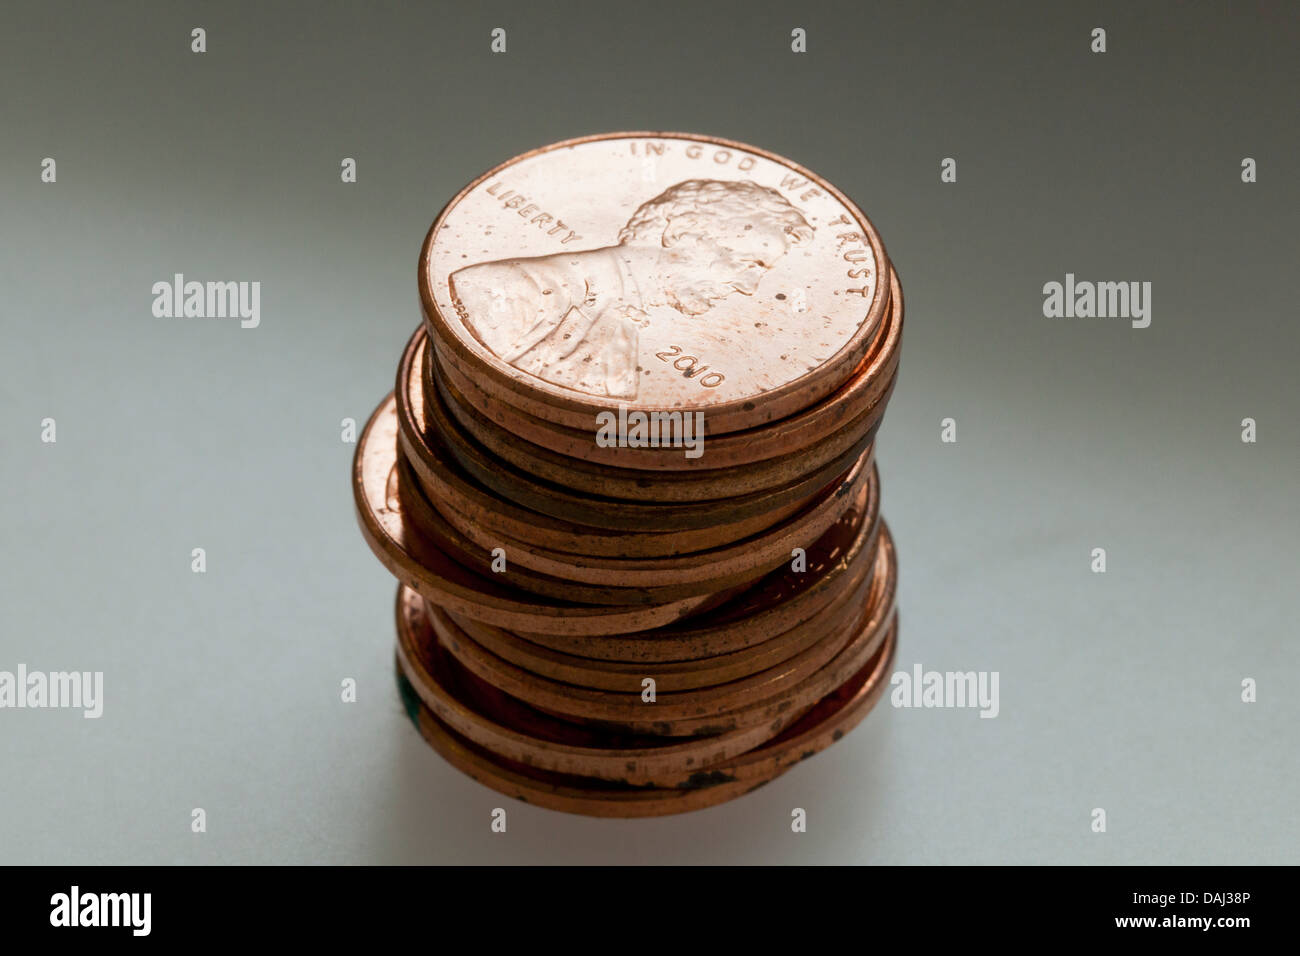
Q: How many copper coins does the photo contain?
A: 15